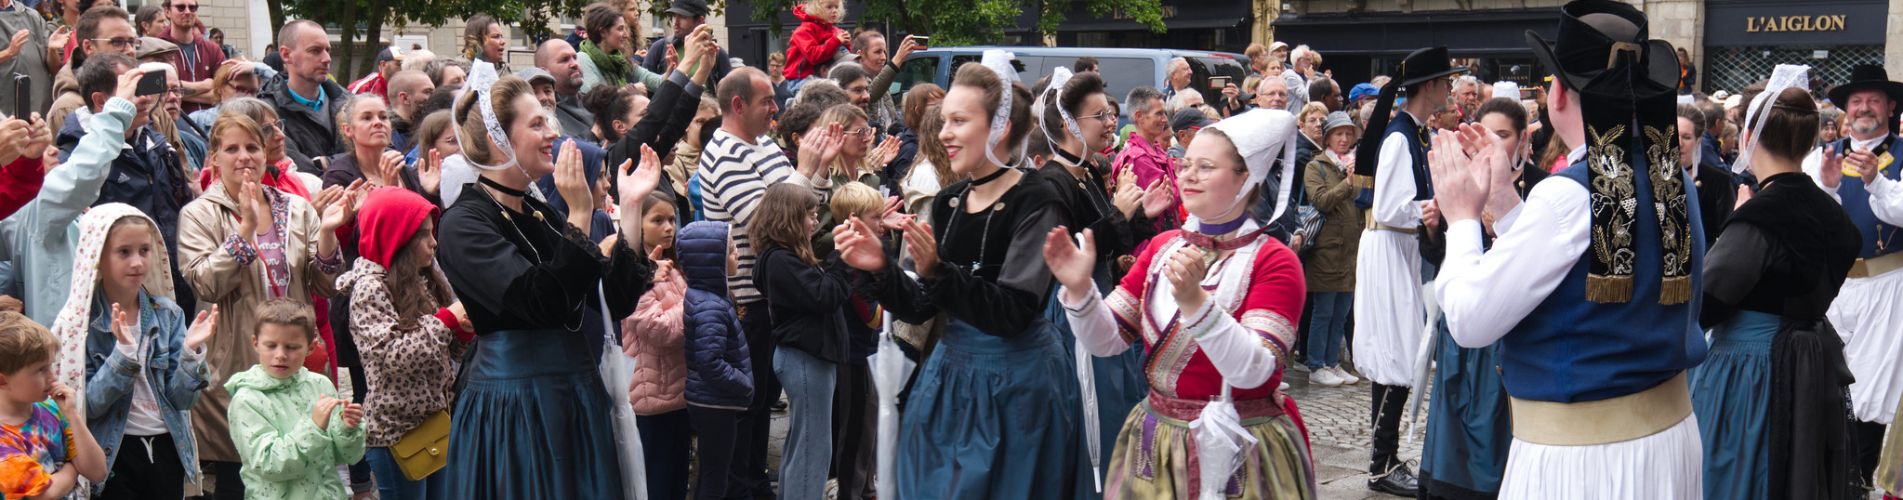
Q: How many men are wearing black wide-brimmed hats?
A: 3